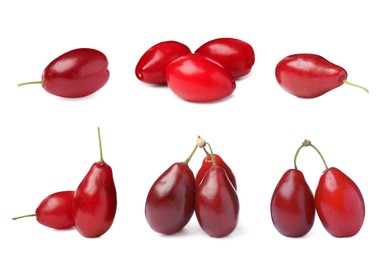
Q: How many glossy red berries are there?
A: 12